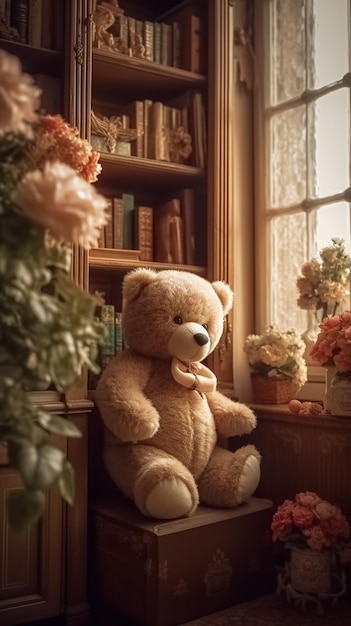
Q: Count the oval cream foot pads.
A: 2